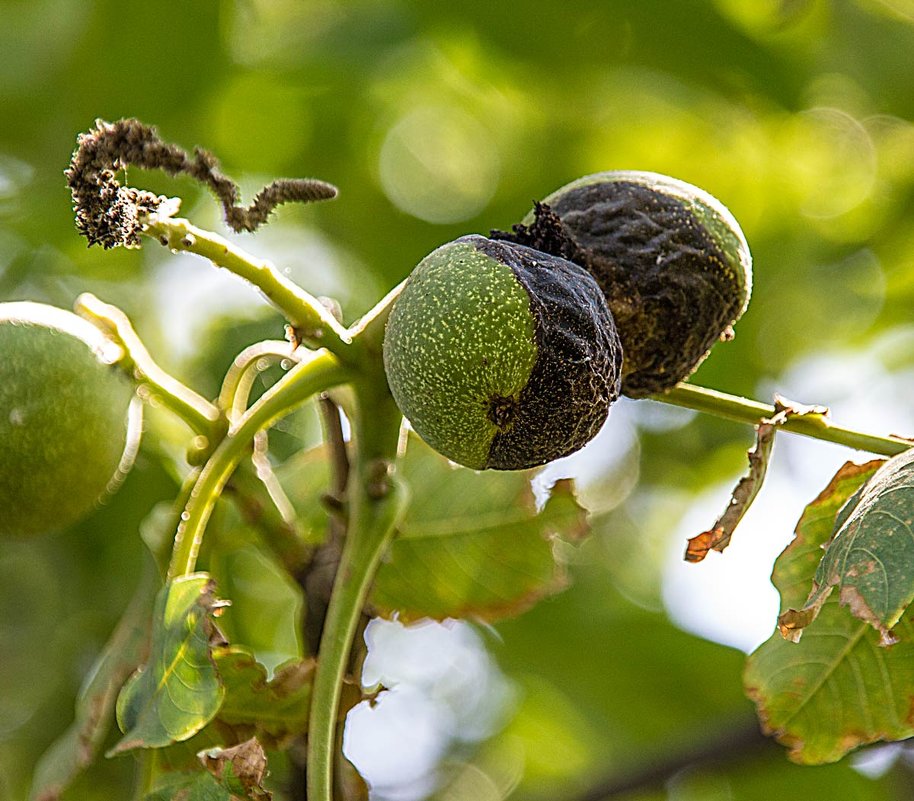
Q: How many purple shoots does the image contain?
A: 0